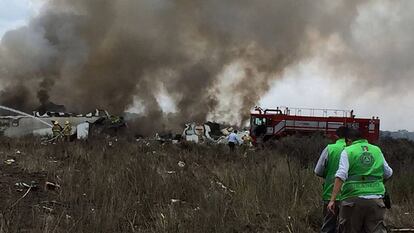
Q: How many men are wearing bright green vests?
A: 2